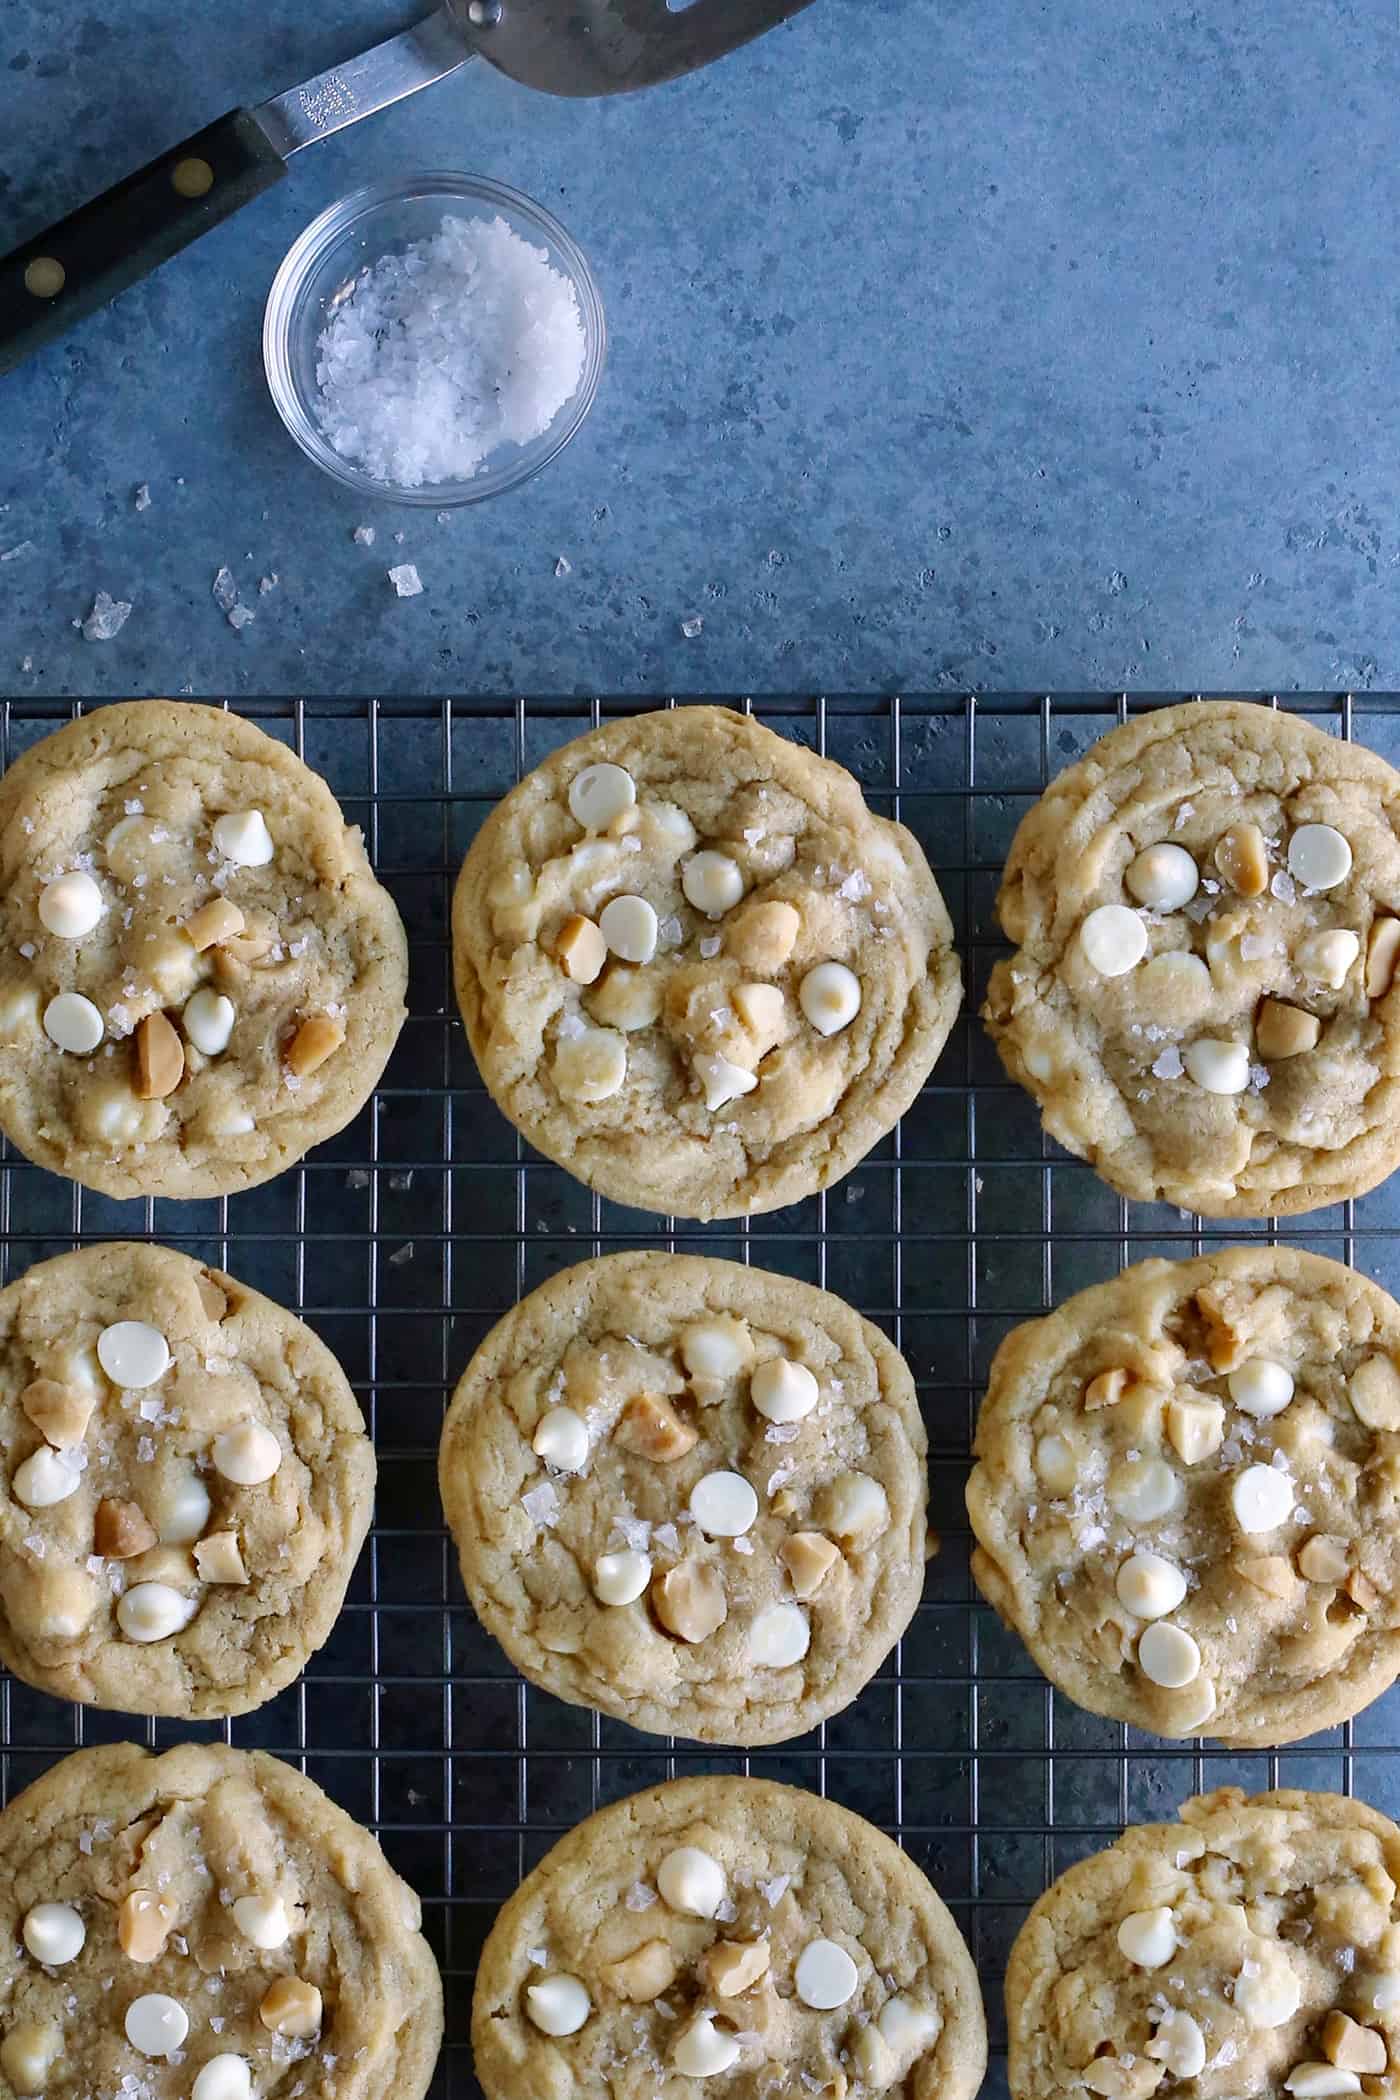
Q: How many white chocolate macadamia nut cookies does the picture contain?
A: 9